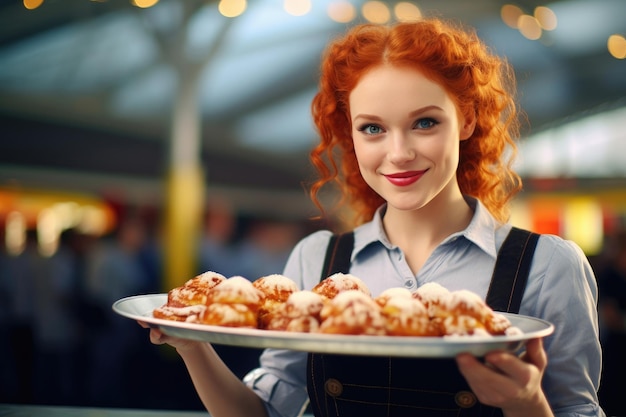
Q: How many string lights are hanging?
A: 11